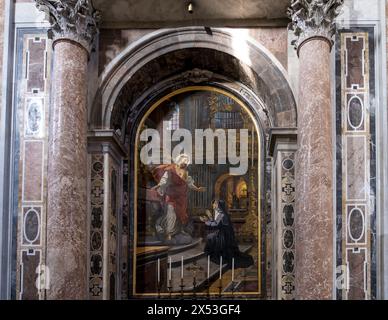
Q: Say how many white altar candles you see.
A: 6